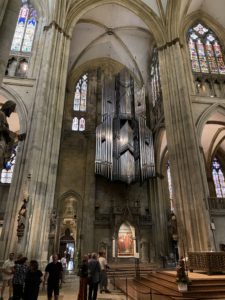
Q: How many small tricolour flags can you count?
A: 0